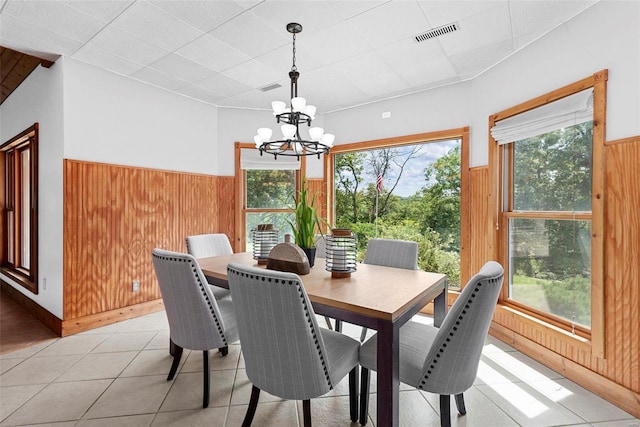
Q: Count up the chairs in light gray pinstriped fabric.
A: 6